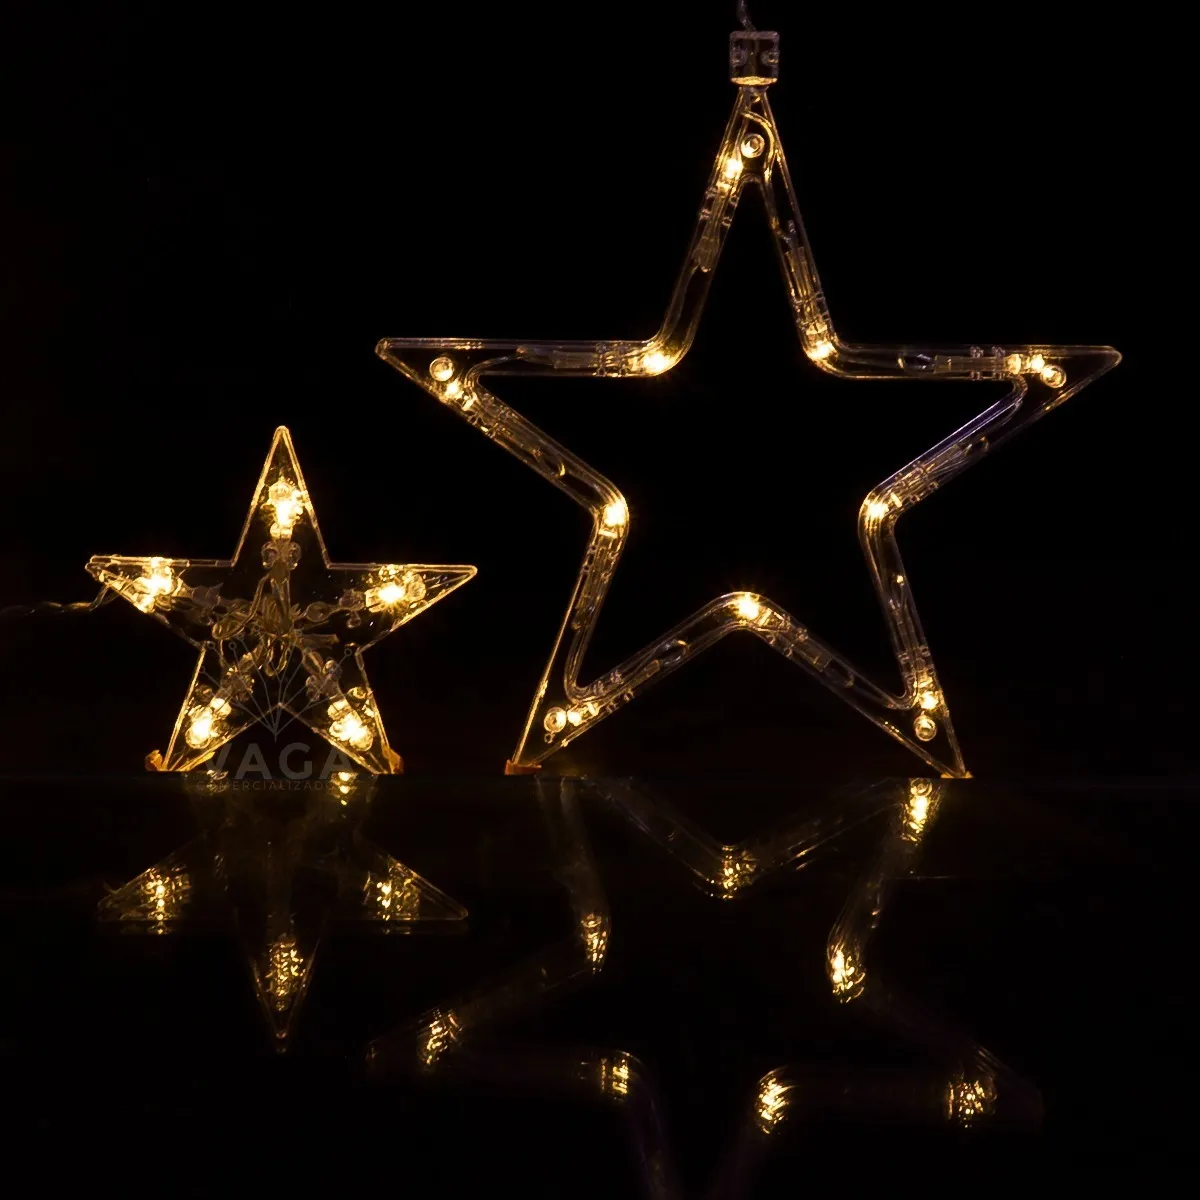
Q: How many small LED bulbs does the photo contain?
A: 15